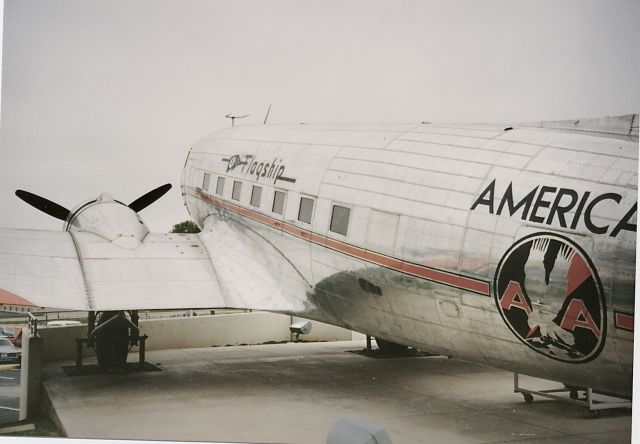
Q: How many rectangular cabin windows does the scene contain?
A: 7